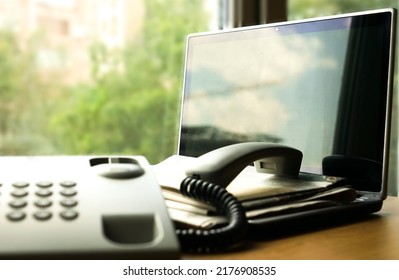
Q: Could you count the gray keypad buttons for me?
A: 12